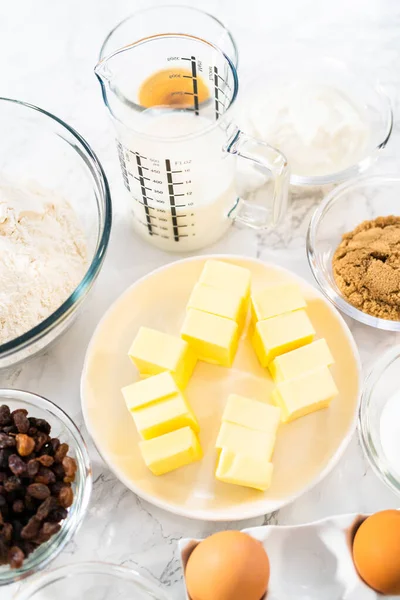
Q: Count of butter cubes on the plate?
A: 14